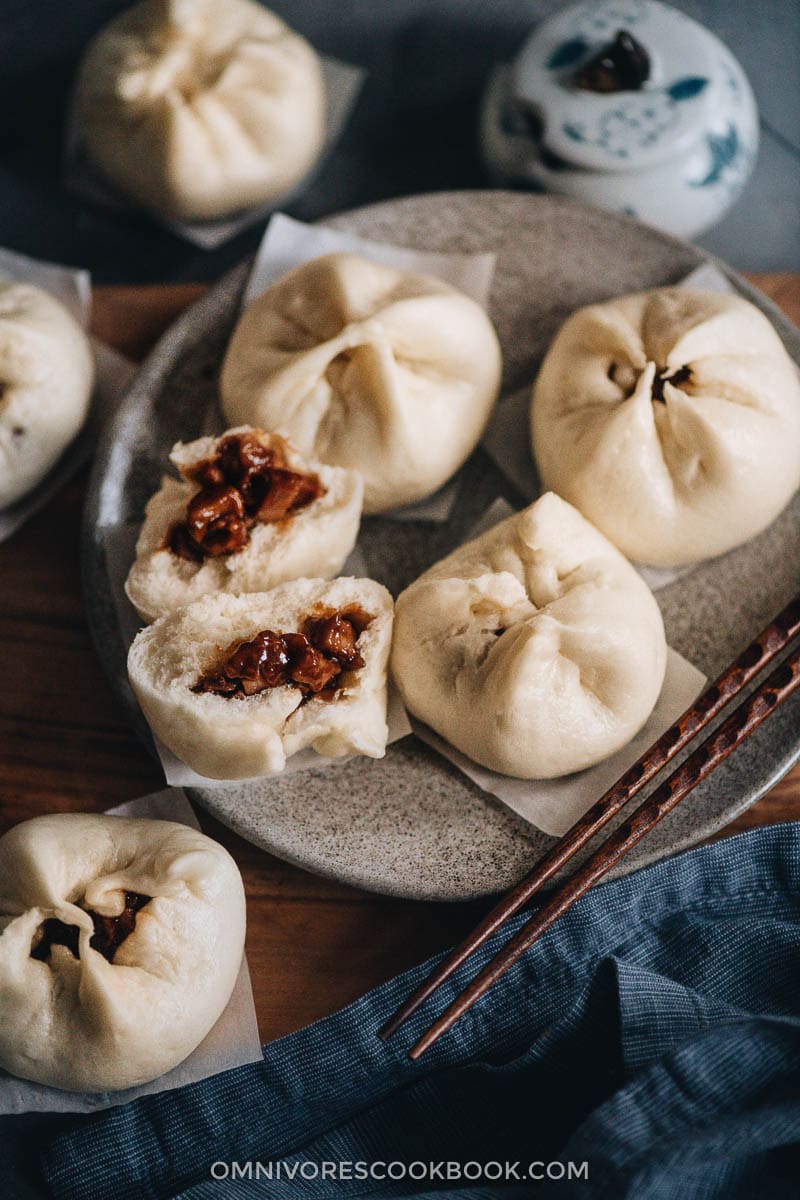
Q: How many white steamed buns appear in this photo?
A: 7